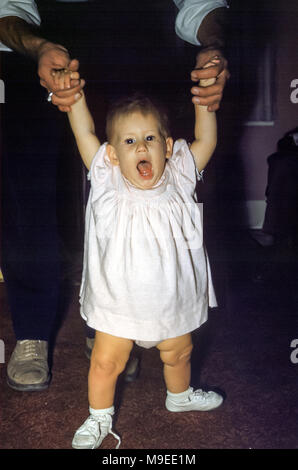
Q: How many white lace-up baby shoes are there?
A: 2